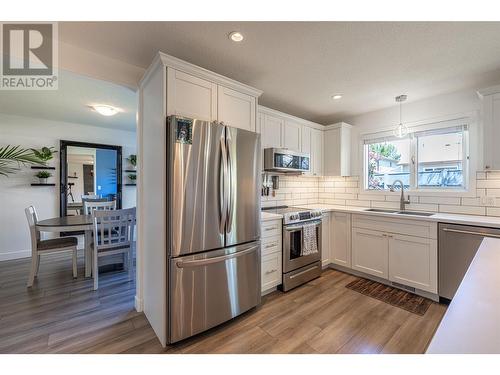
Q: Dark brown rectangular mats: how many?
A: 1